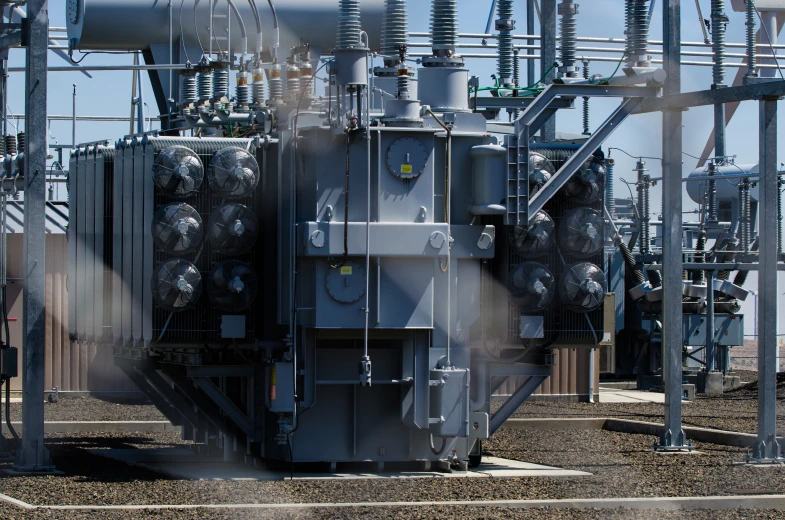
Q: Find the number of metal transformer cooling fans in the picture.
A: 12